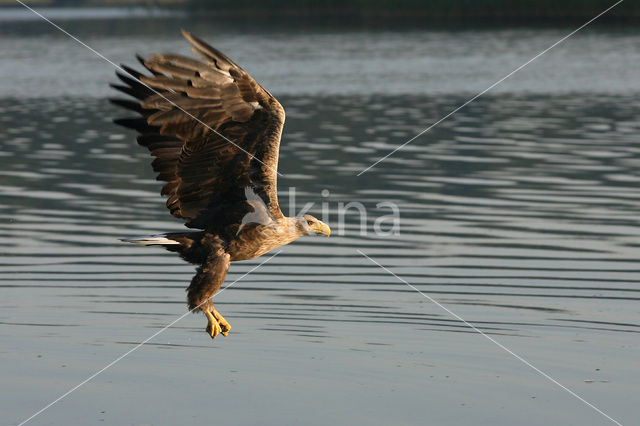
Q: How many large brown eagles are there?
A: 1